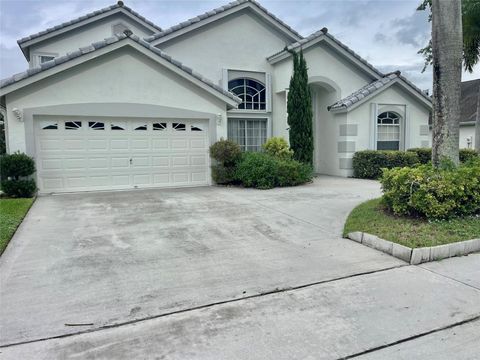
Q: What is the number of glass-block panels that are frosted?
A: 0